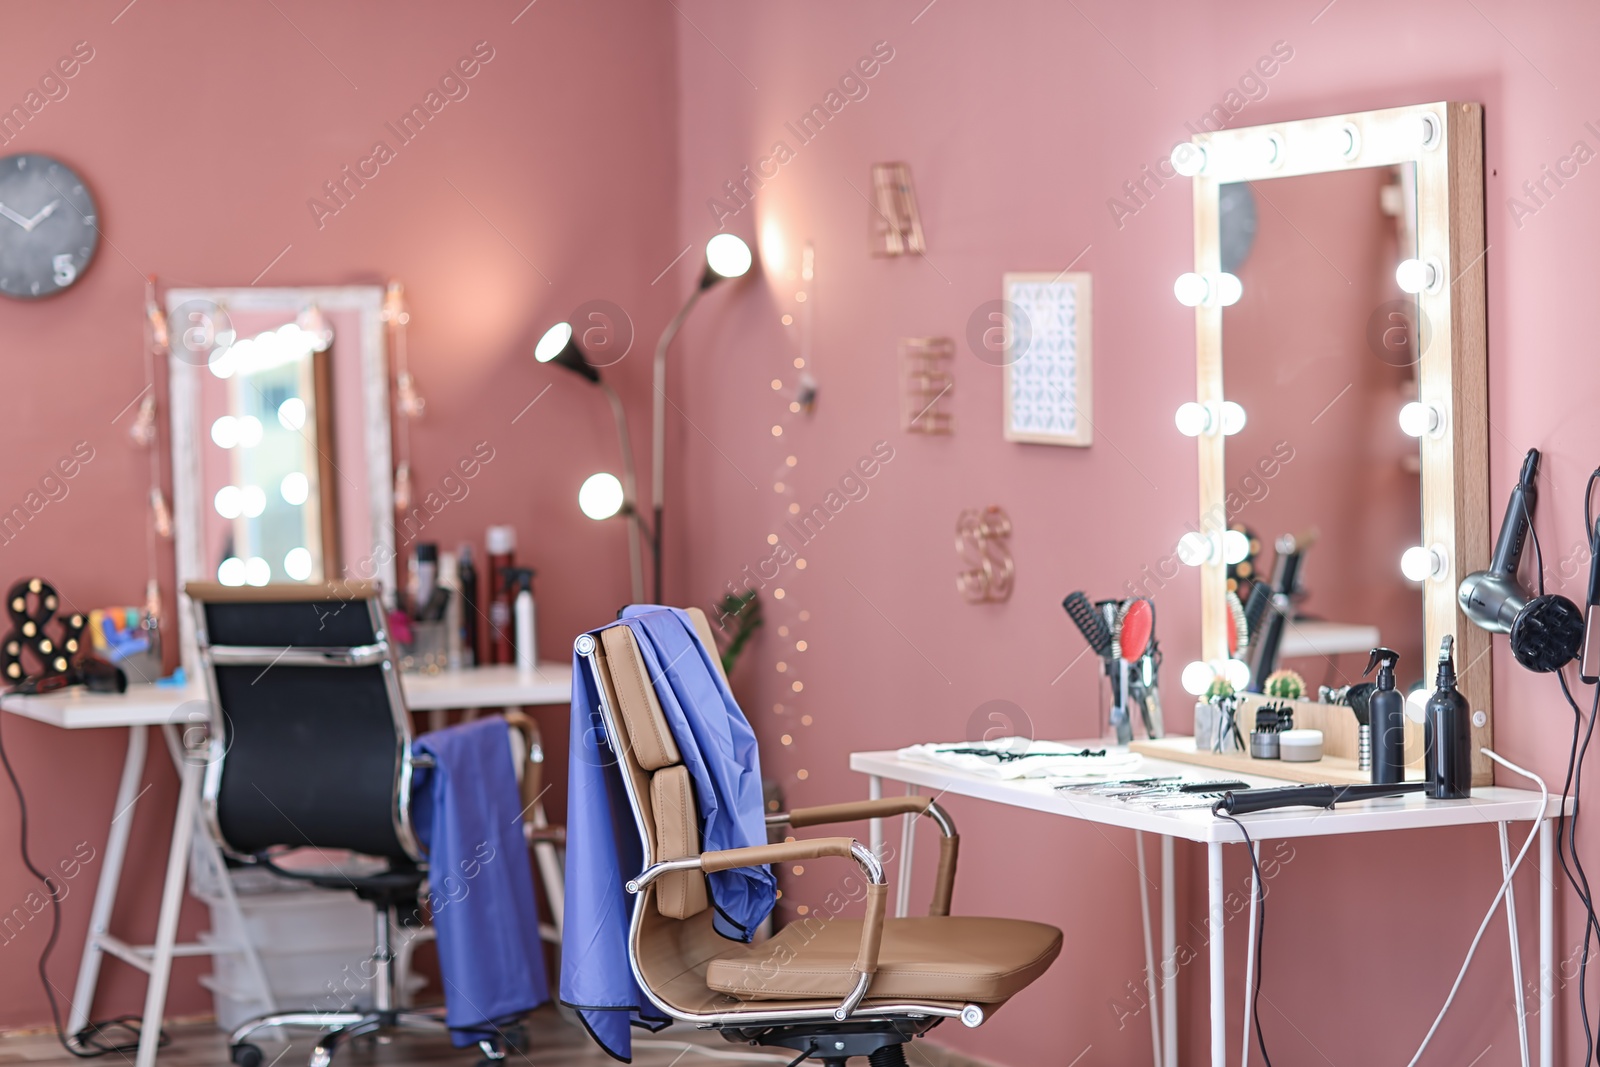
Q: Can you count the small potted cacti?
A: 2